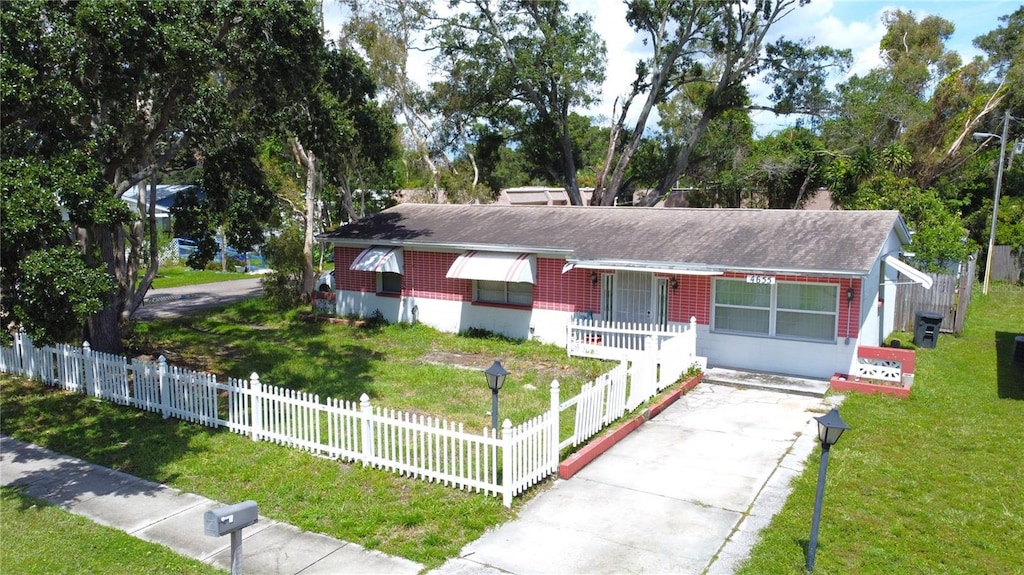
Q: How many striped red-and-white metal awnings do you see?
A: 2